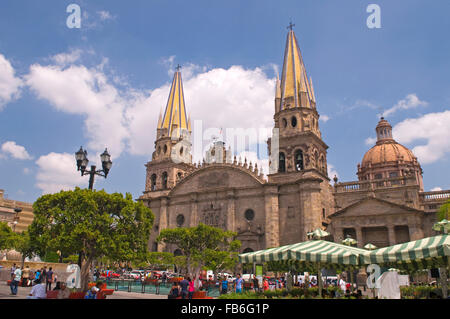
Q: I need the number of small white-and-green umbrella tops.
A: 4